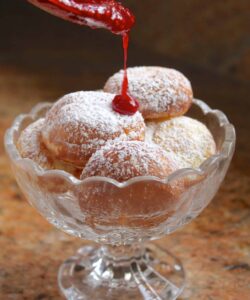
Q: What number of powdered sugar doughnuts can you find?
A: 5